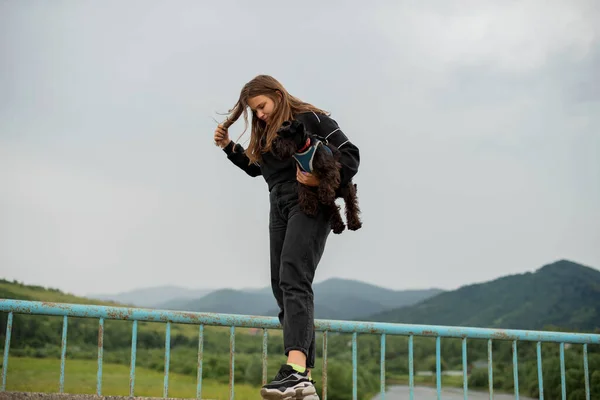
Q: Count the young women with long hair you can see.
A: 1